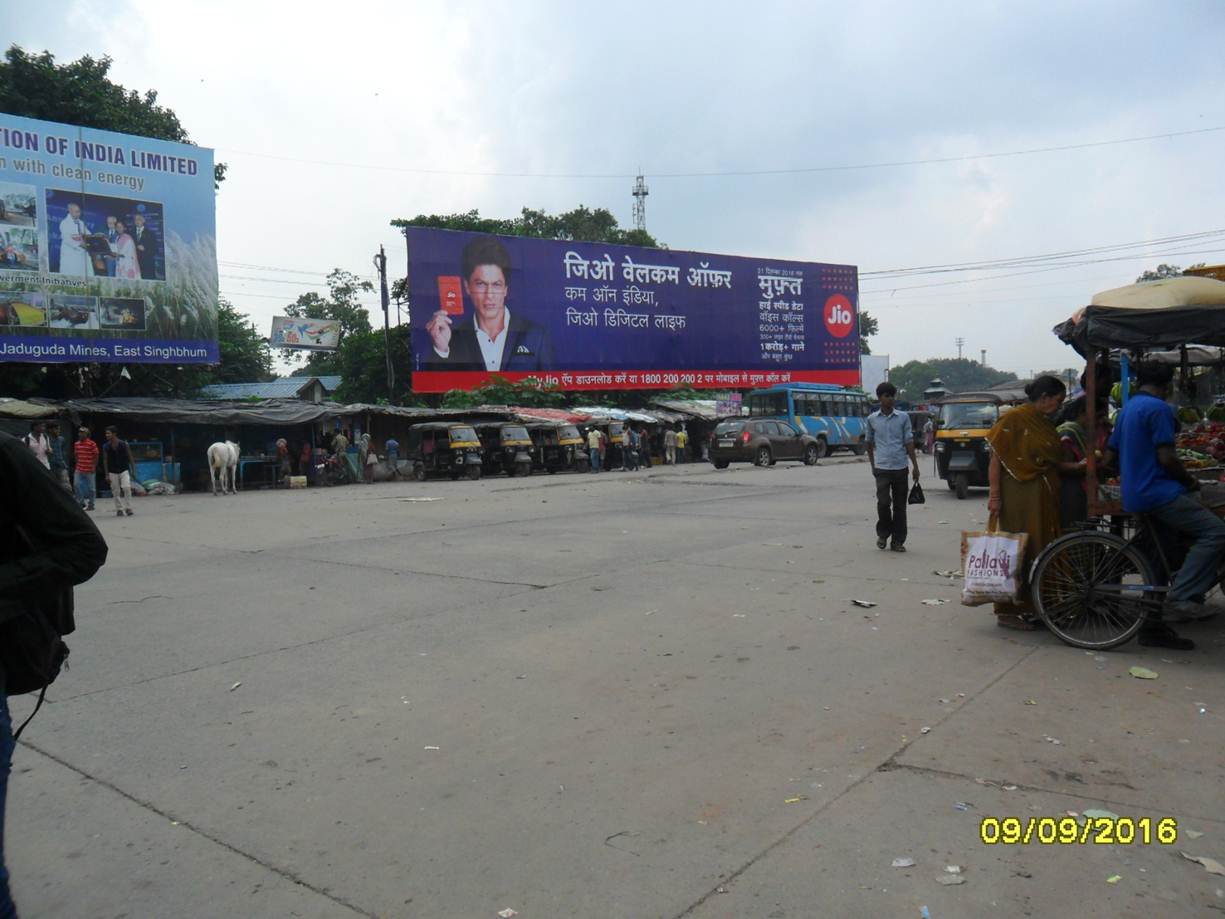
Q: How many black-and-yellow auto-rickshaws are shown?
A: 5